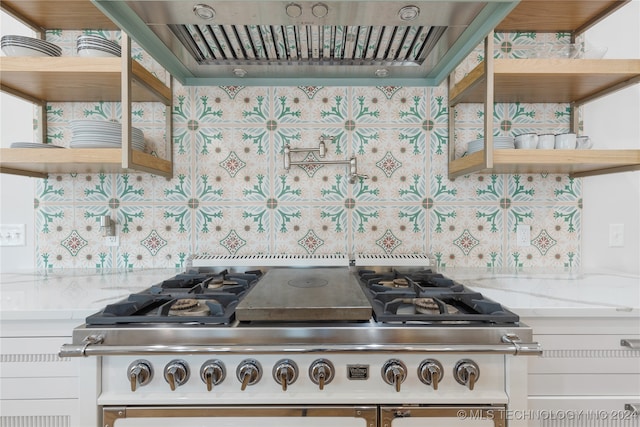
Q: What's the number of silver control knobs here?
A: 9